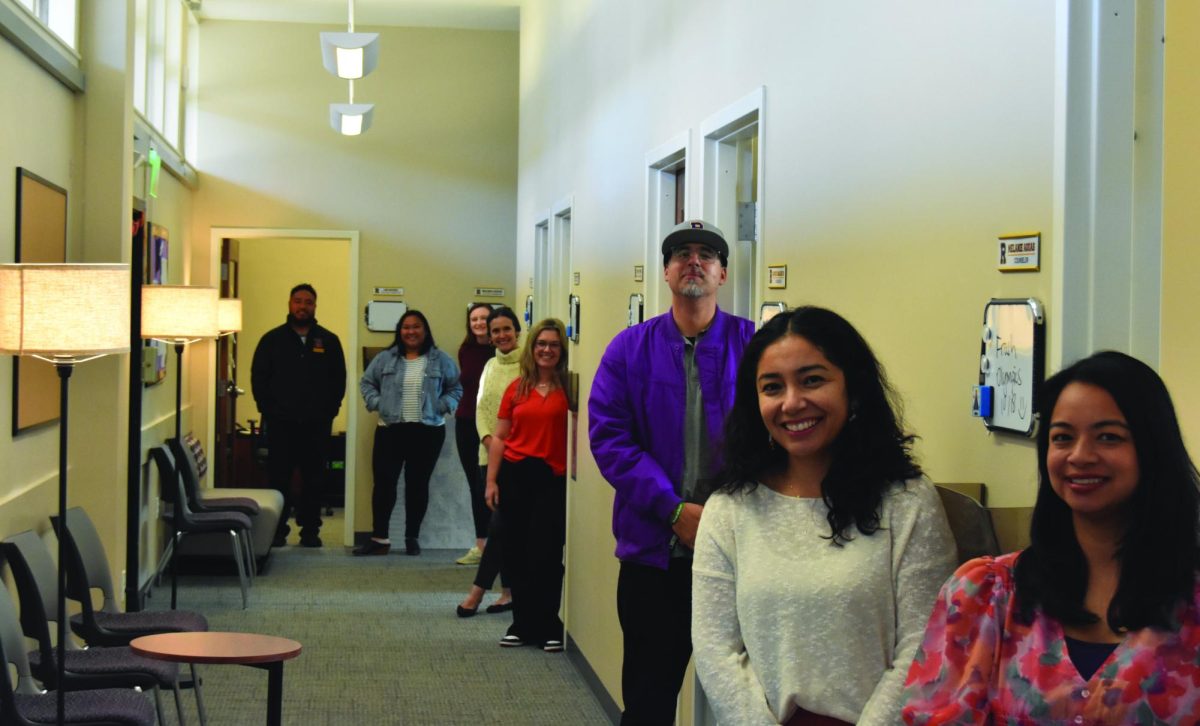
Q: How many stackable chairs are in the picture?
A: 5